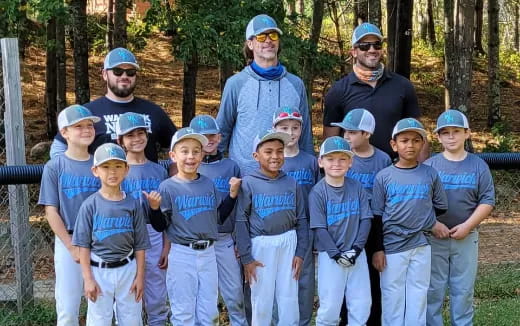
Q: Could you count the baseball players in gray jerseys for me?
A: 11